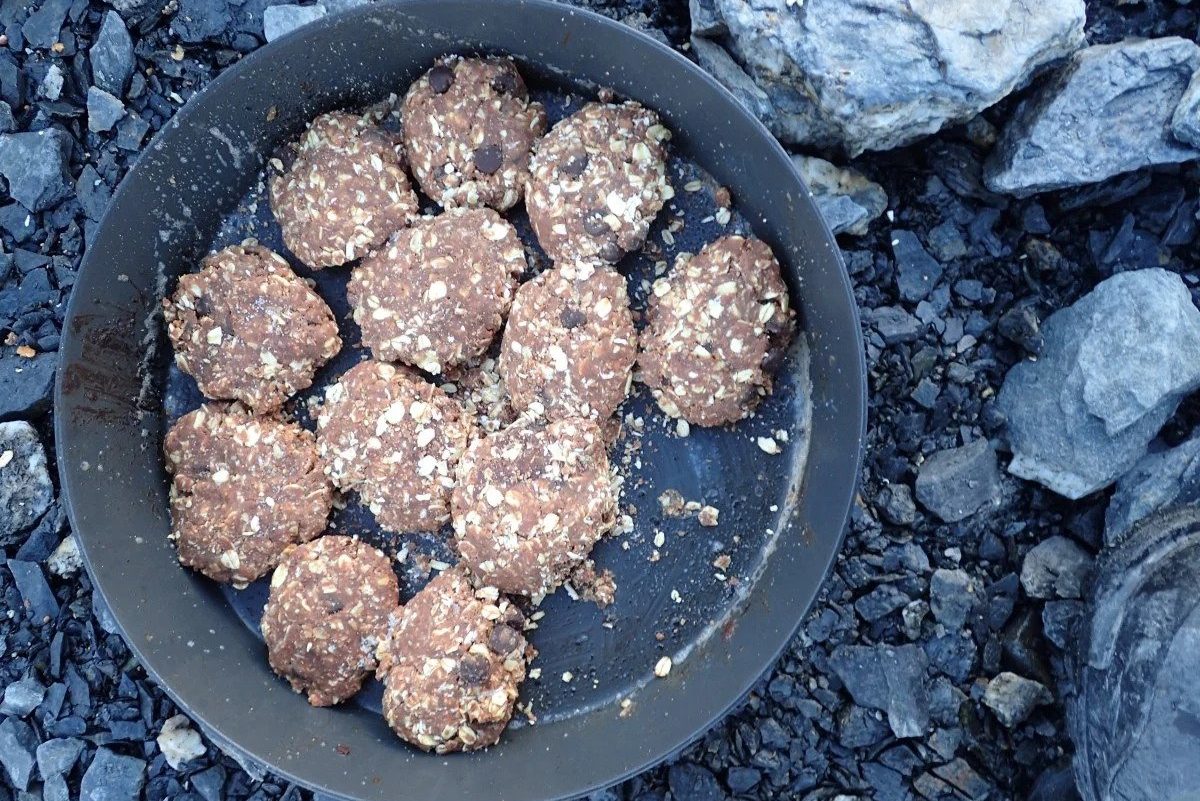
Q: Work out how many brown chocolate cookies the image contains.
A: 12